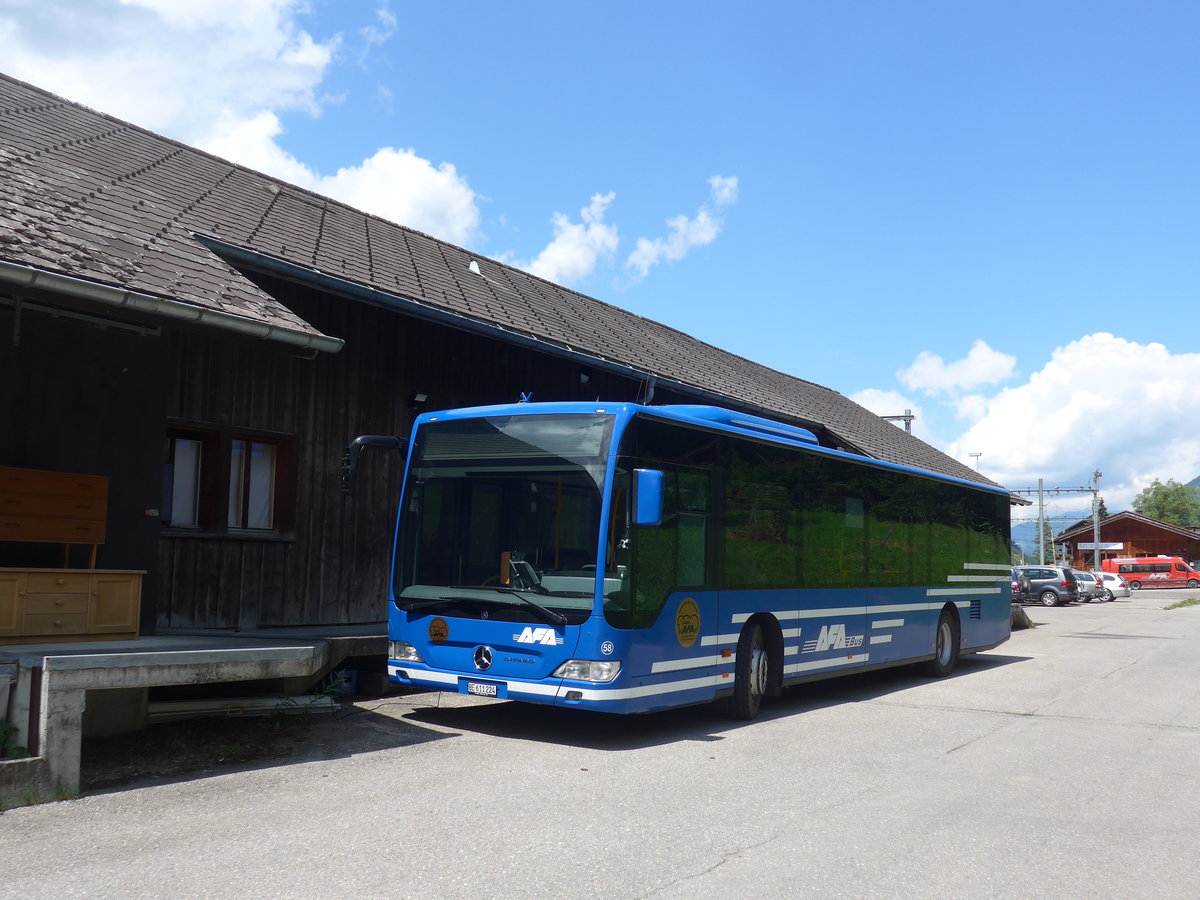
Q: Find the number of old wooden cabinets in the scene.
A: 2